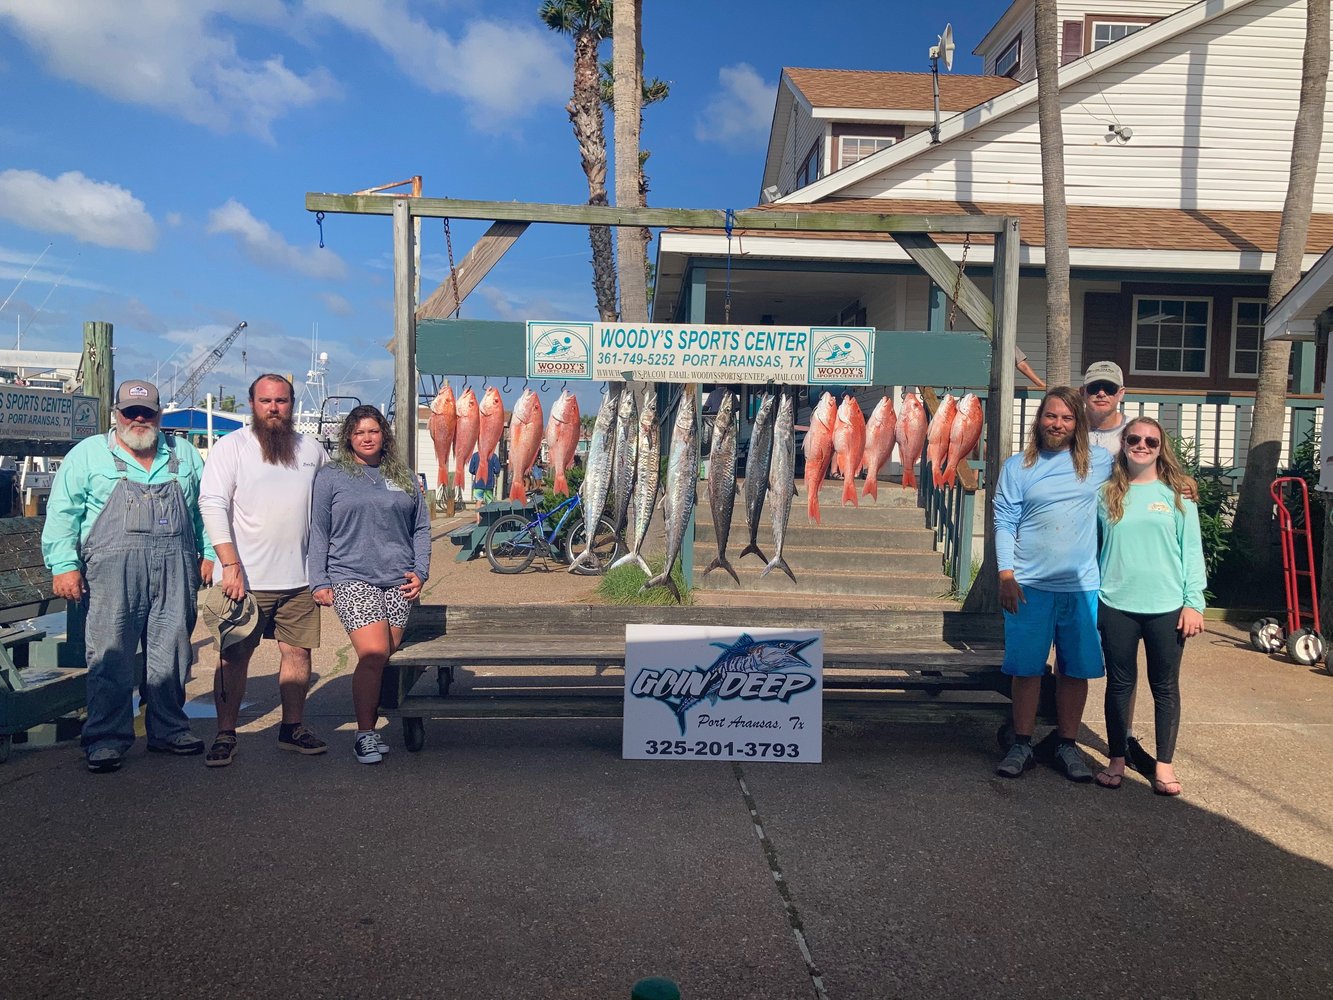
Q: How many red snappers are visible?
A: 11